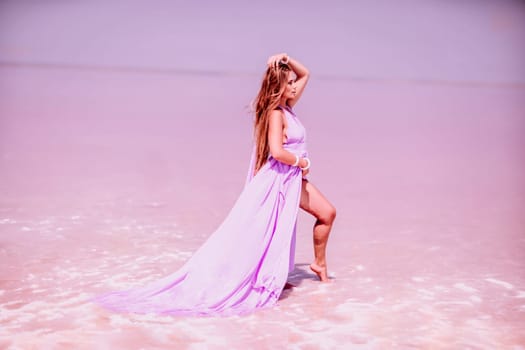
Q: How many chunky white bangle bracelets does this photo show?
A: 2